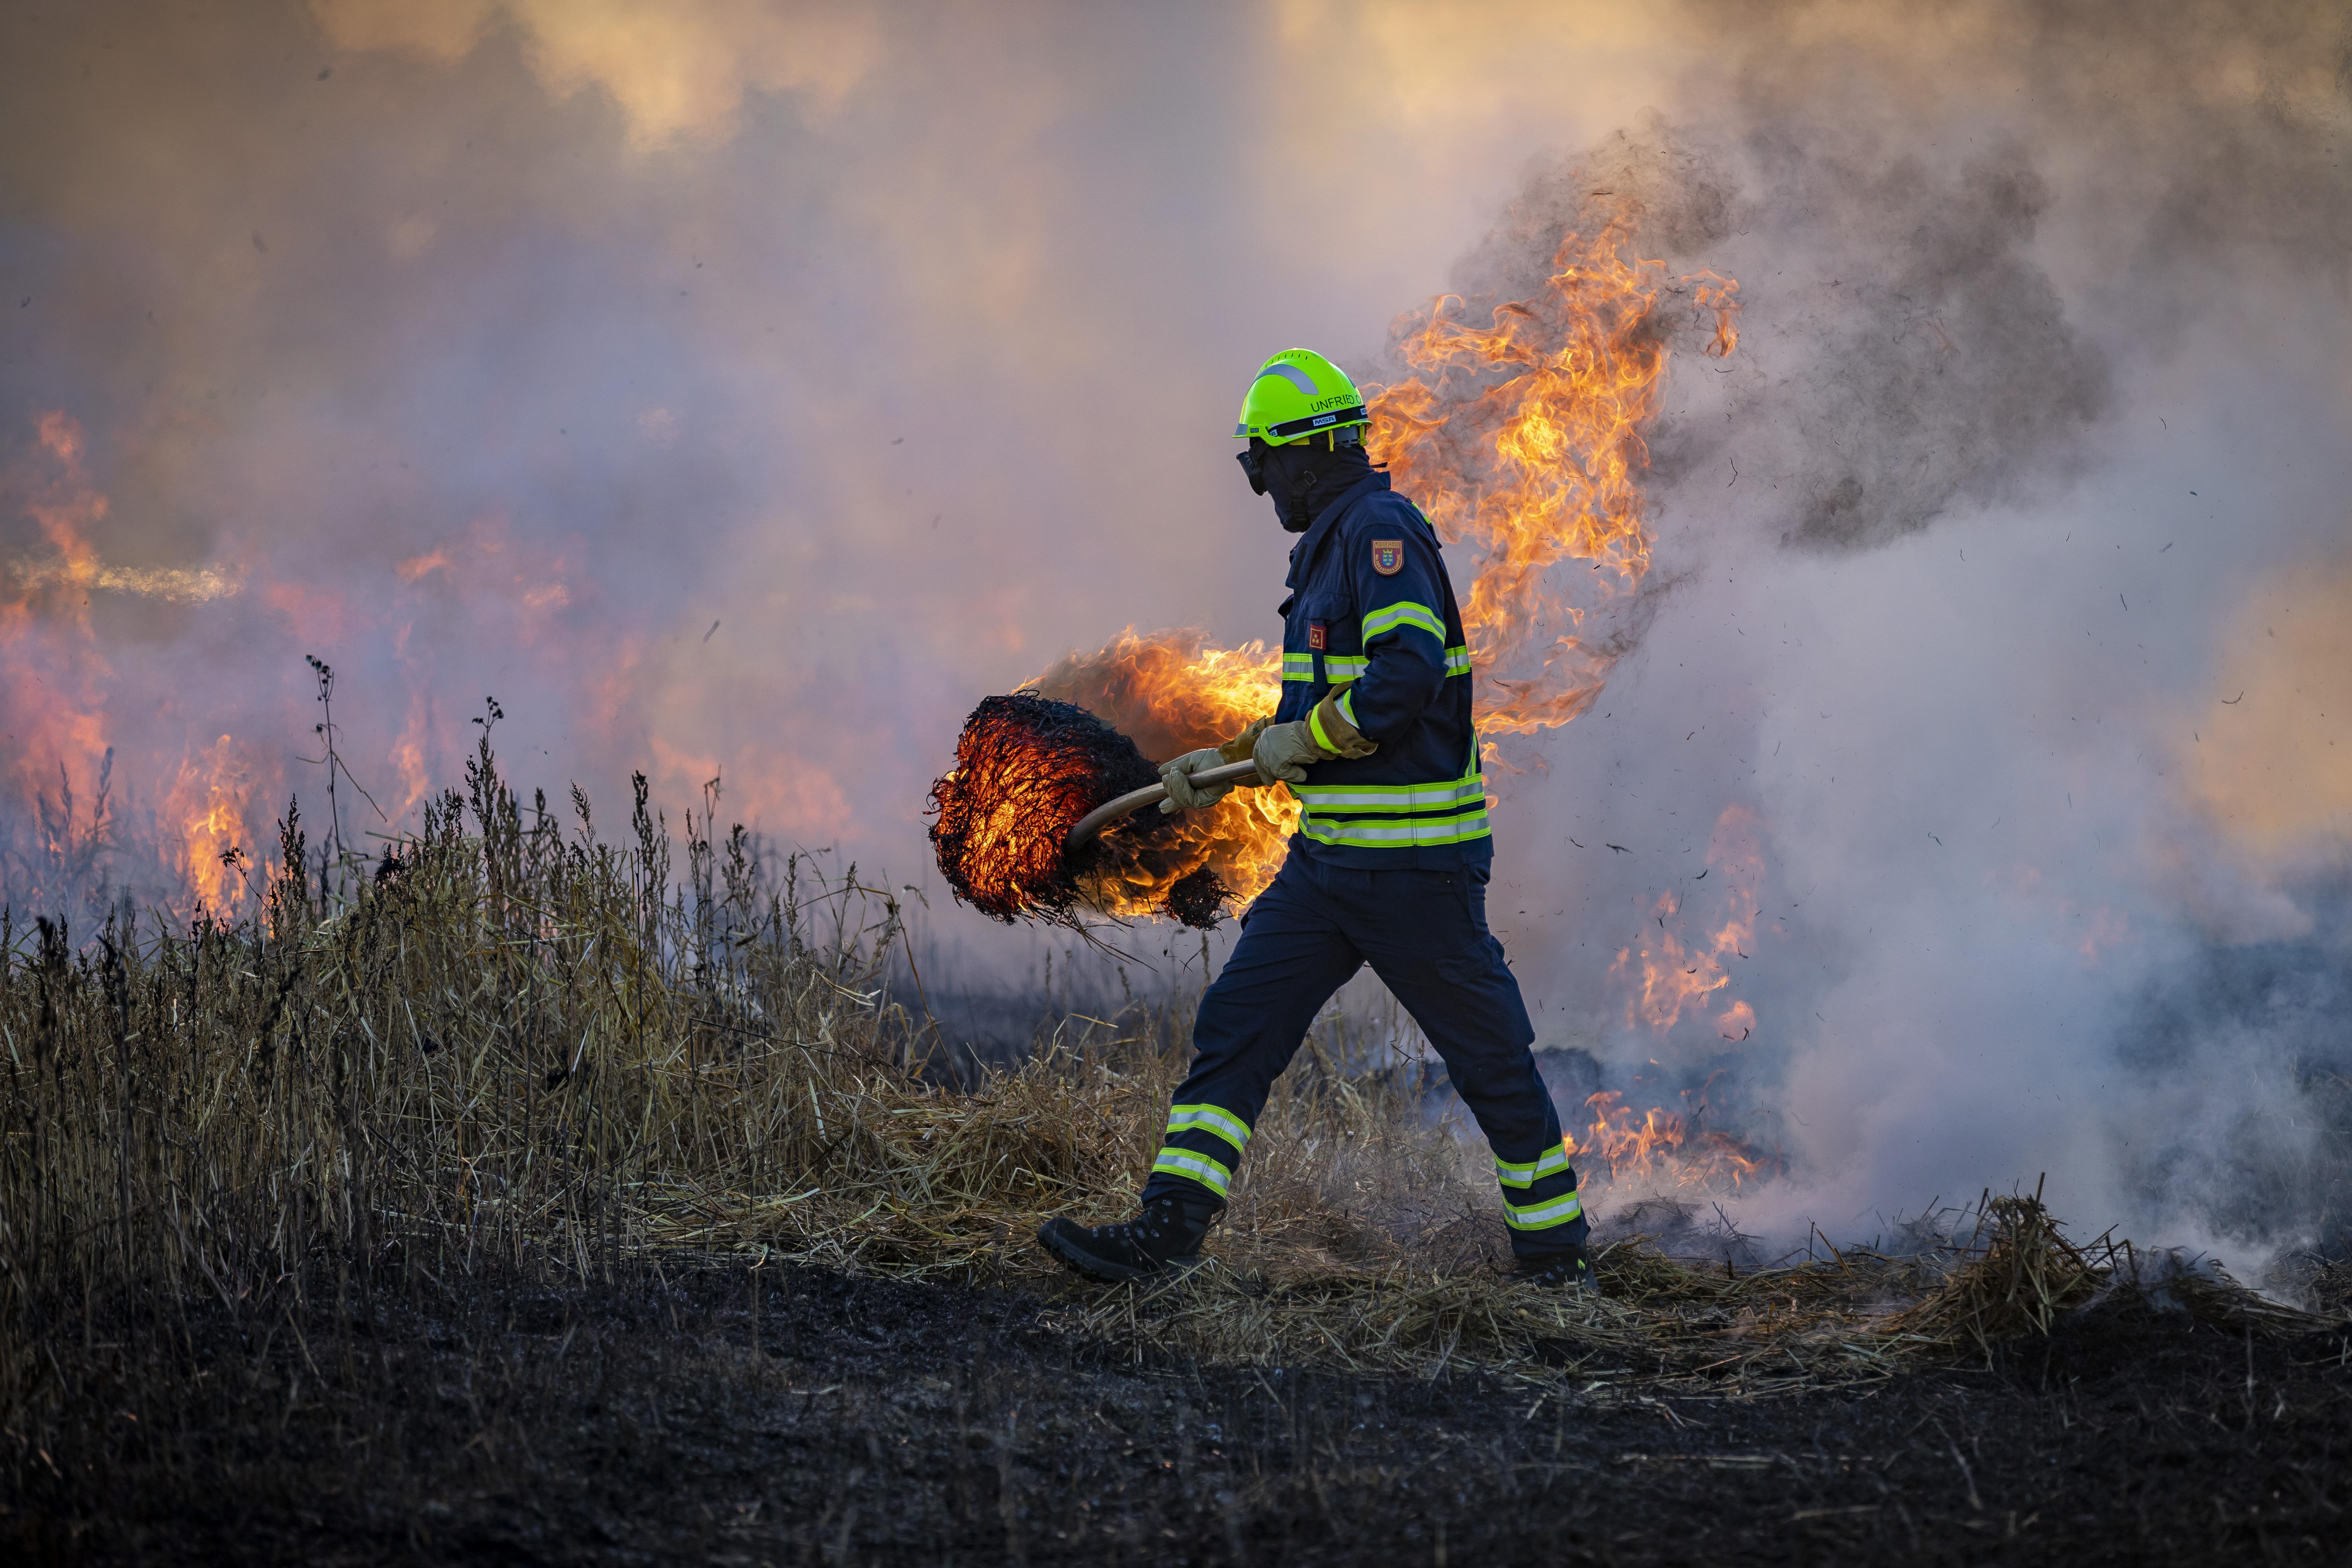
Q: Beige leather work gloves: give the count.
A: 2